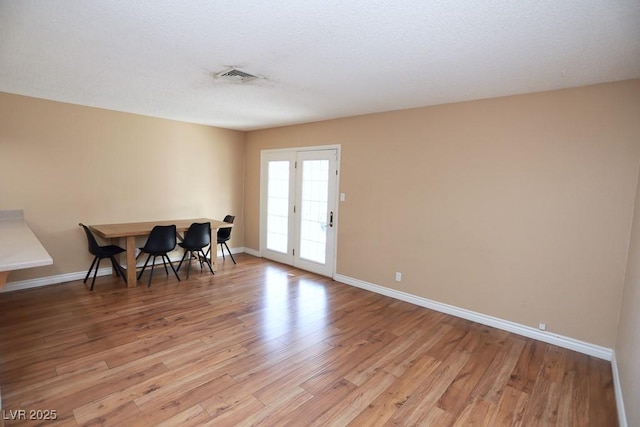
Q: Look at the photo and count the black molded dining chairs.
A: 4